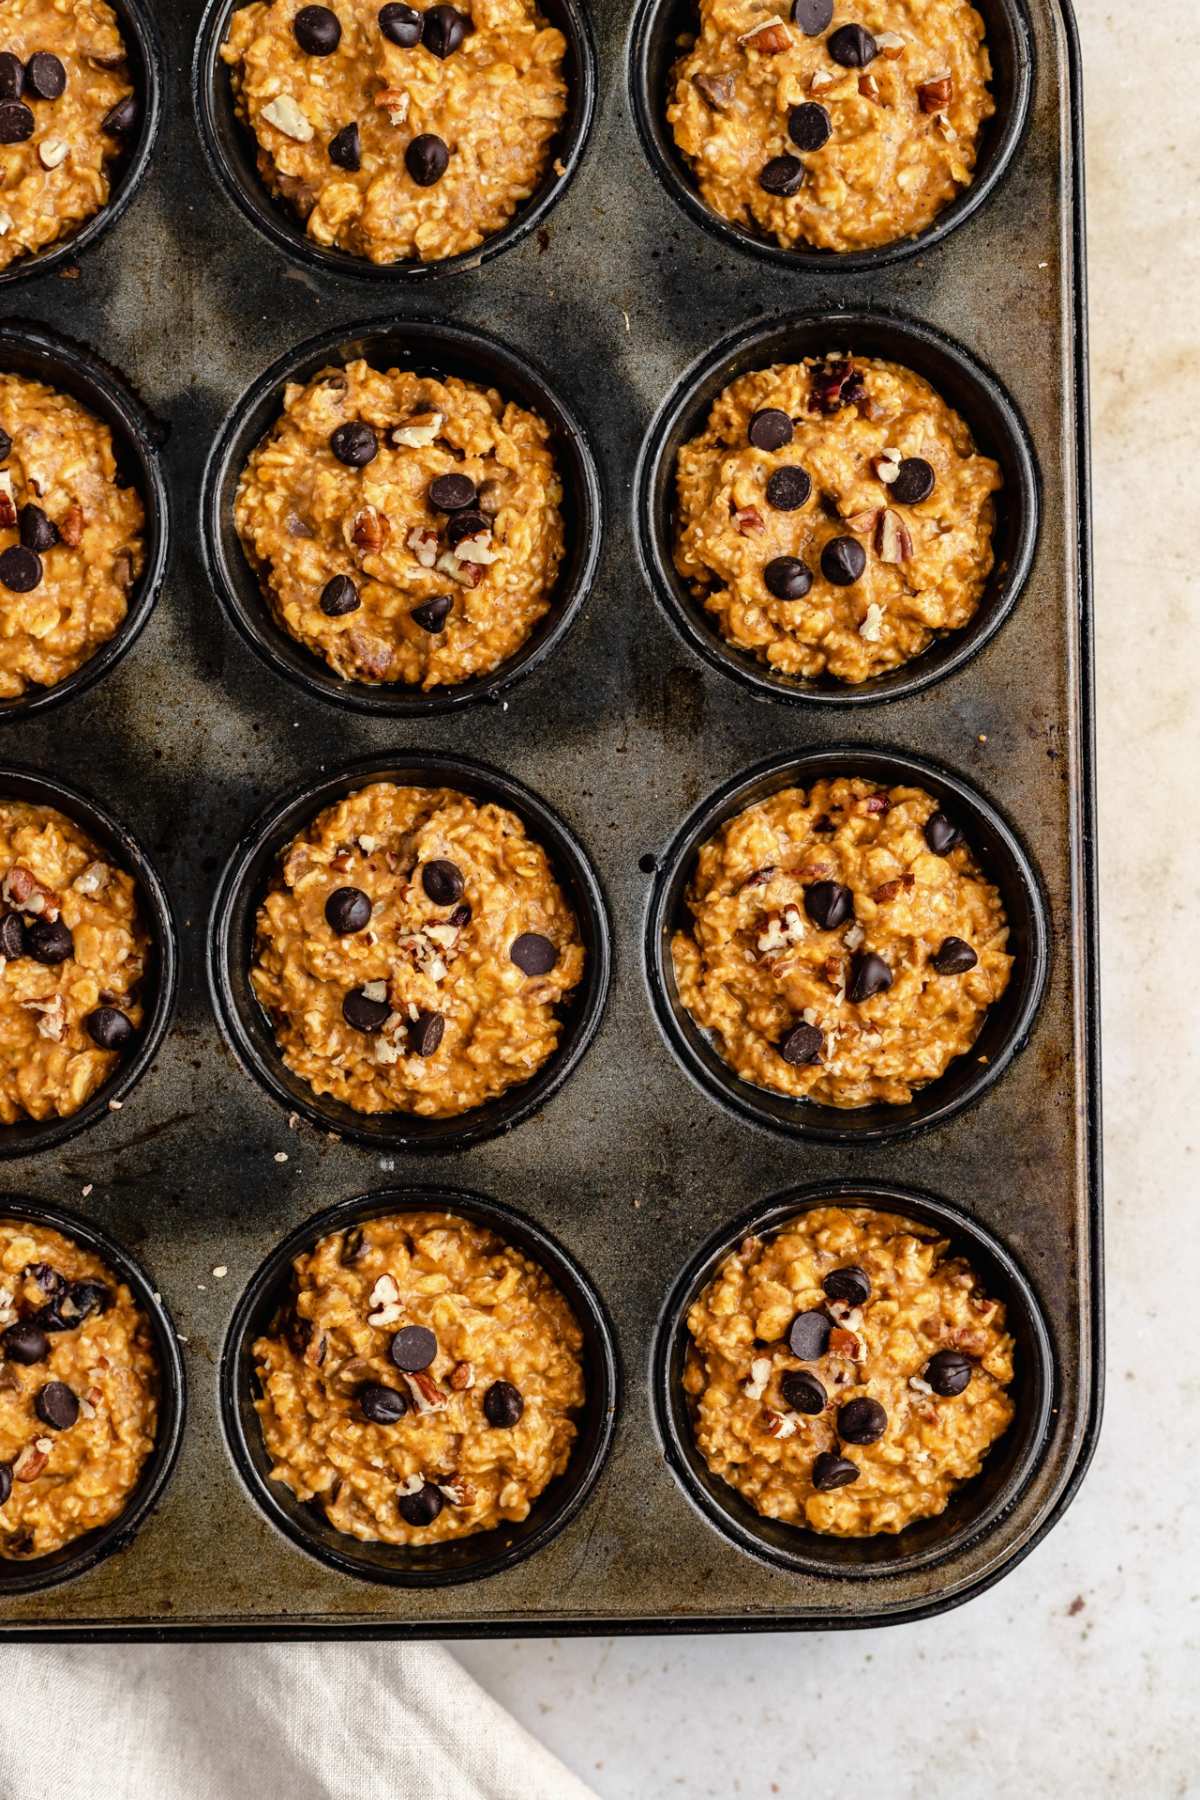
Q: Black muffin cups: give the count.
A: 12